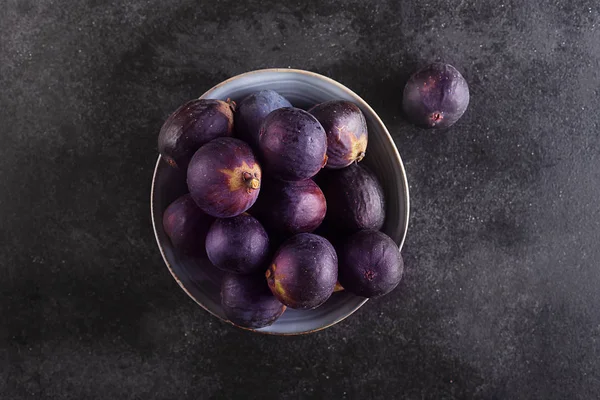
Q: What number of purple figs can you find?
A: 13